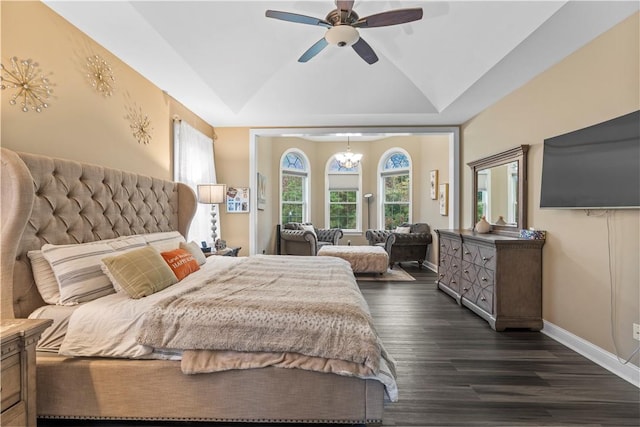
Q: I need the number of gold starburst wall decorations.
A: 3